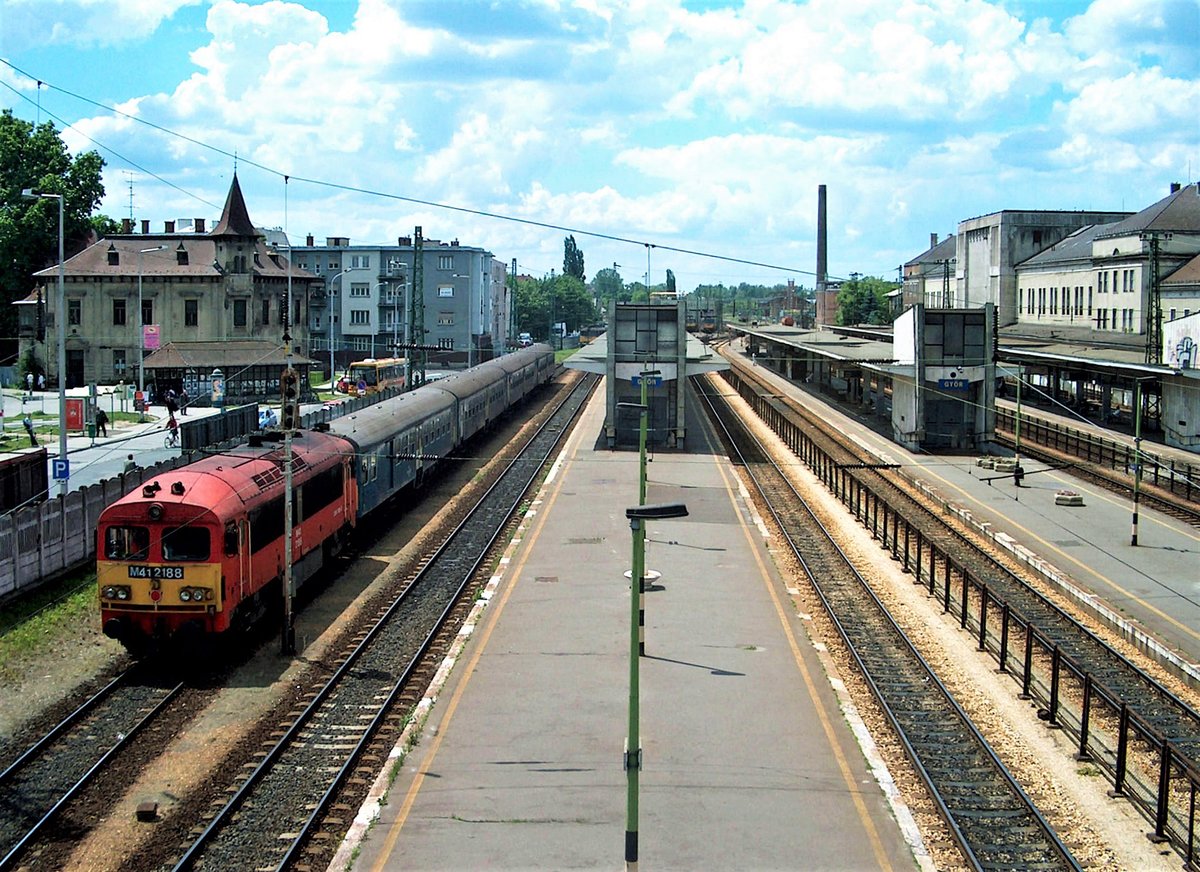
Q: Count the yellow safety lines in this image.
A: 4